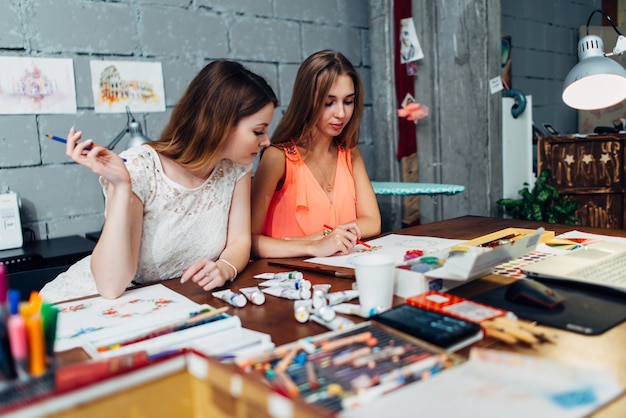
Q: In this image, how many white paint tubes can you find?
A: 11